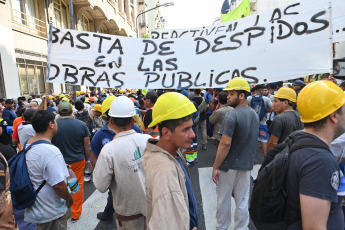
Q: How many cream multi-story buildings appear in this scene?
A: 1